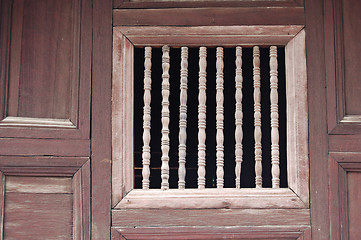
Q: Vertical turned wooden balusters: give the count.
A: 8